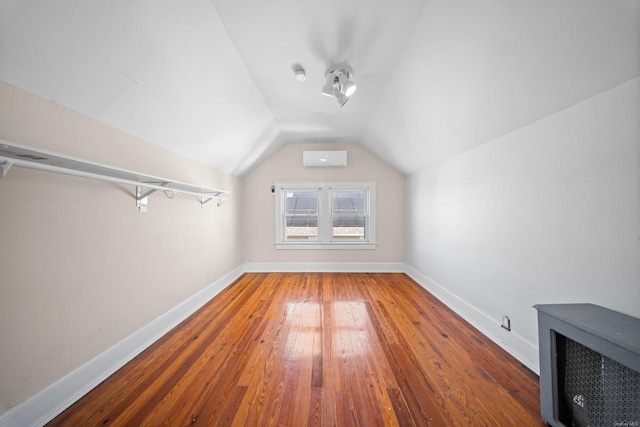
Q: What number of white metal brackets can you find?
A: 3